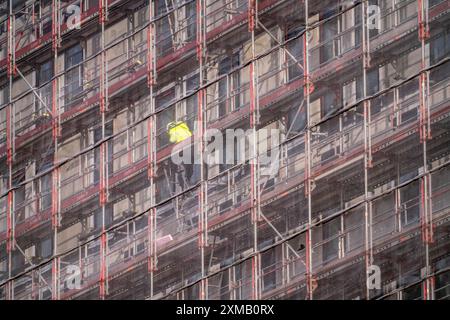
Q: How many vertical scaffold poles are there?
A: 9